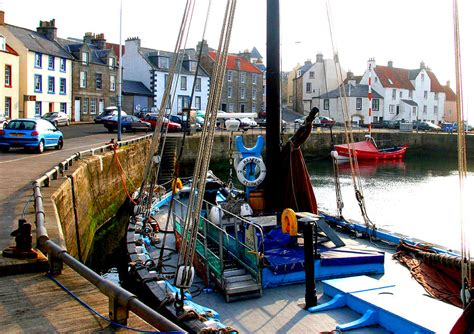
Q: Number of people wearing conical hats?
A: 0